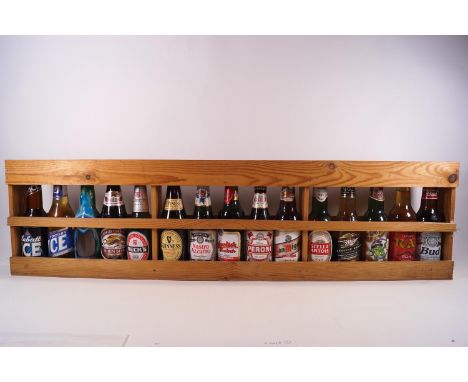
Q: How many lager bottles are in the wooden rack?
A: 15